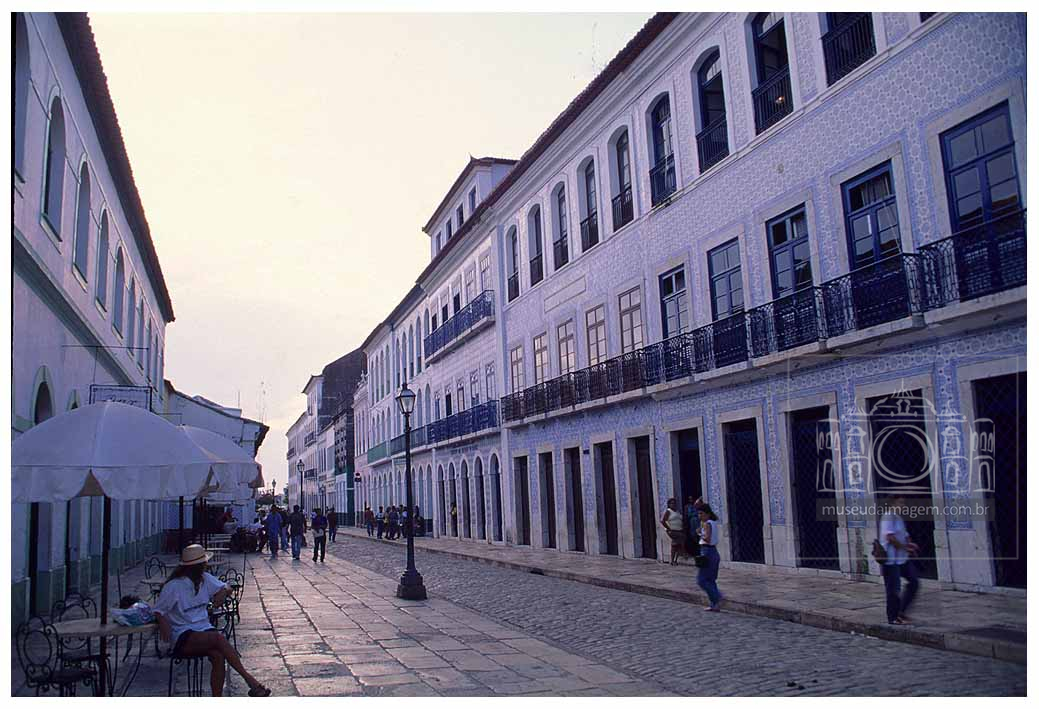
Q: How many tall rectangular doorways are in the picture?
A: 10